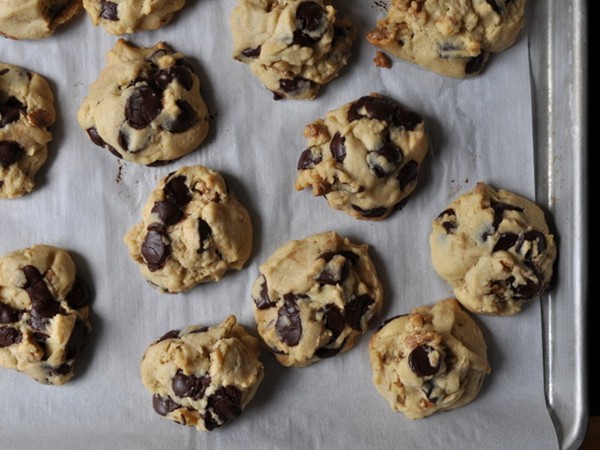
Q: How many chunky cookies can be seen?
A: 13